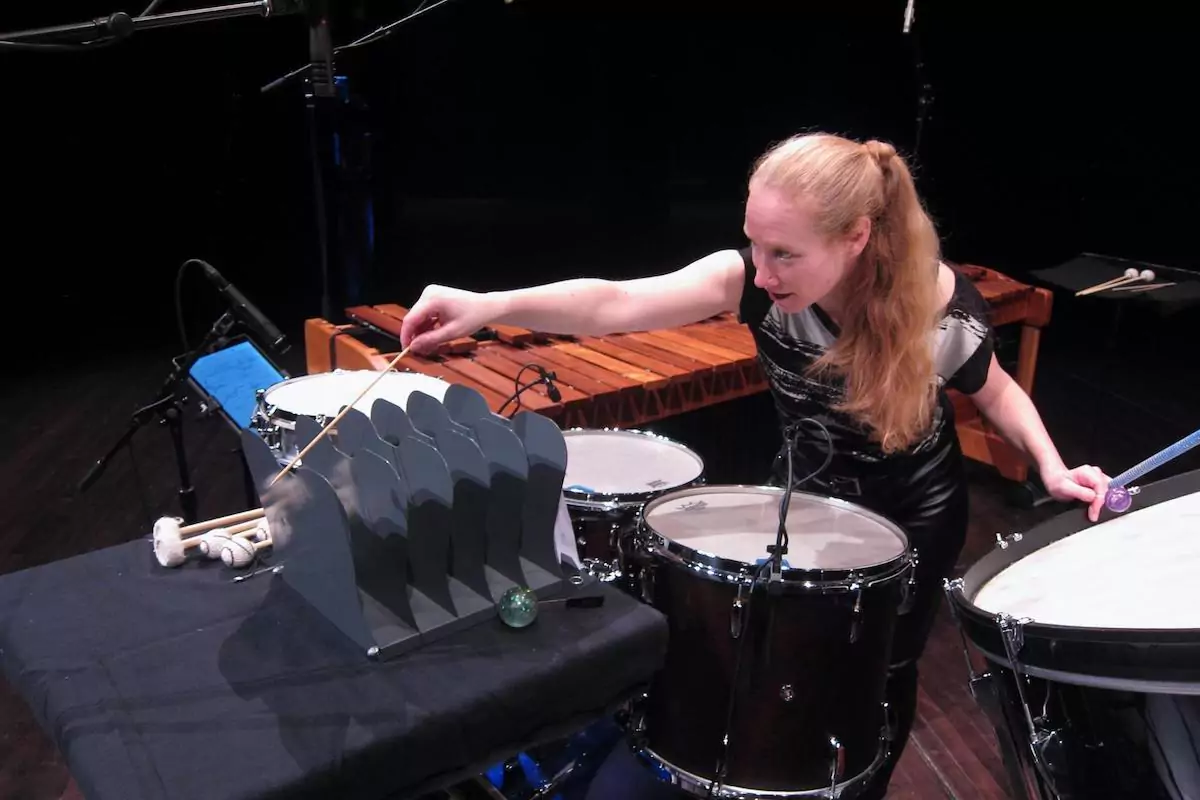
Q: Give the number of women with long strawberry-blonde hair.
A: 1